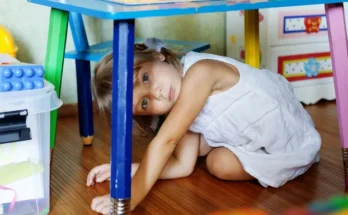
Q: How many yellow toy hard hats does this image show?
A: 1